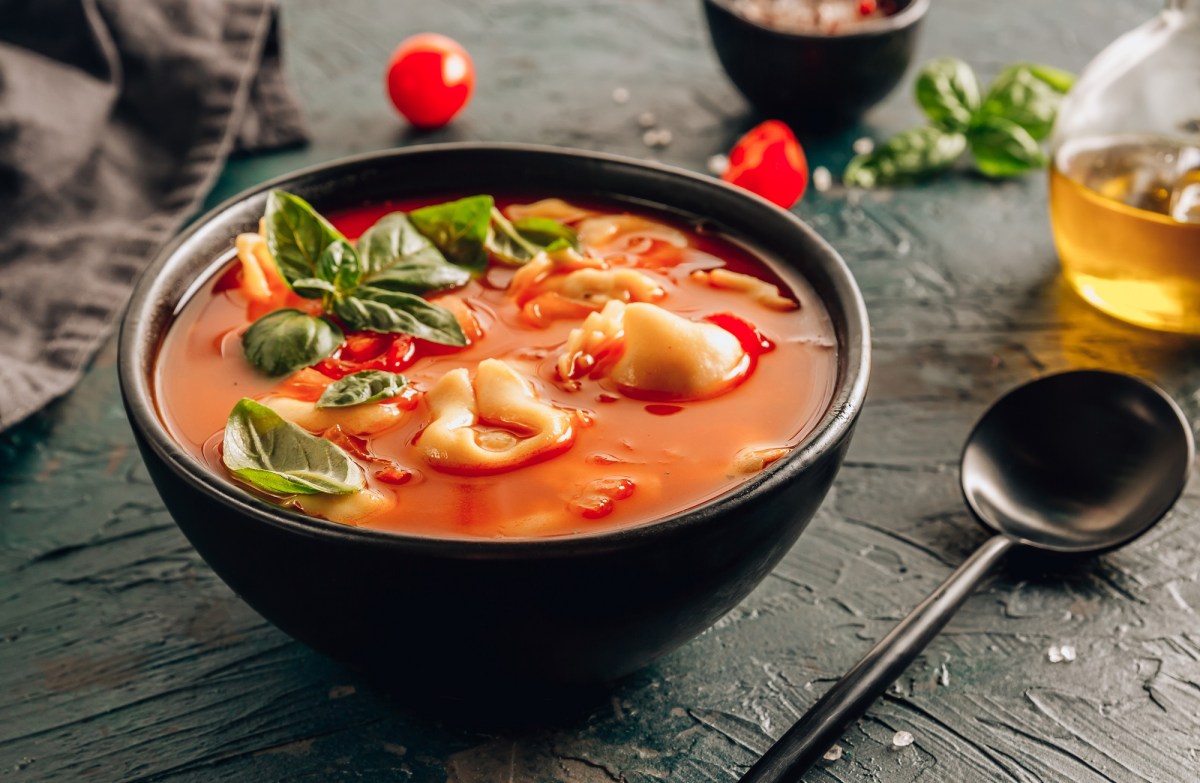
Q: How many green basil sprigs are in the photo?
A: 2